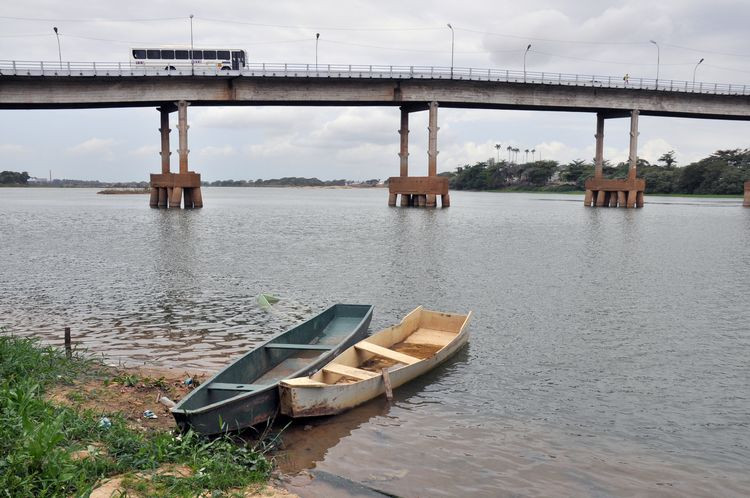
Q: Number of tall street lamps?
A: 7